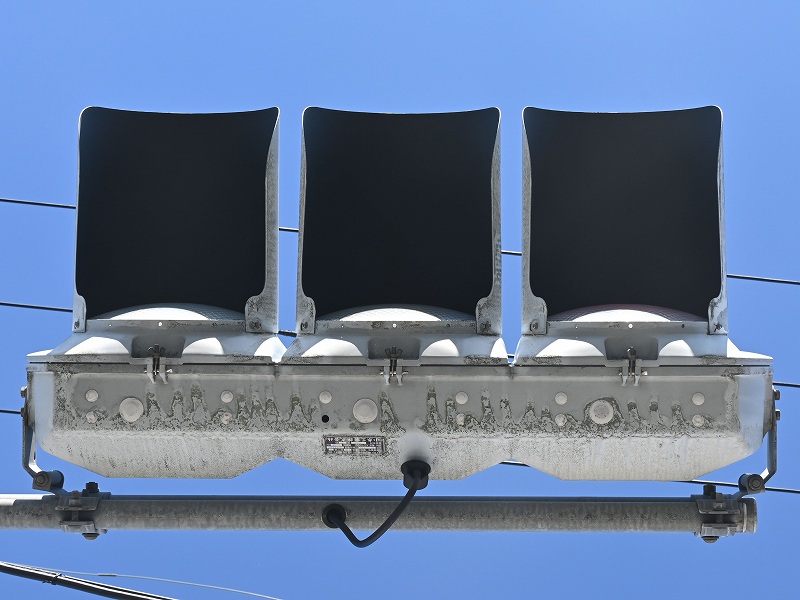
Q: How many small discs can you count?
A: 11